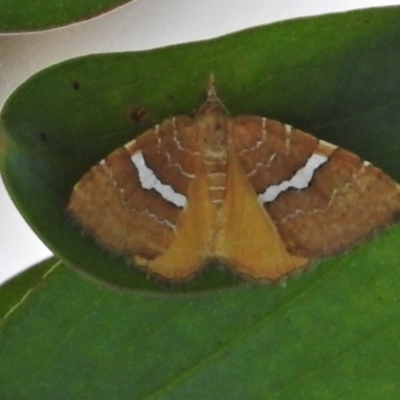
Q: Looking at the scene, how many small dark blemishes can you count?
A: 3